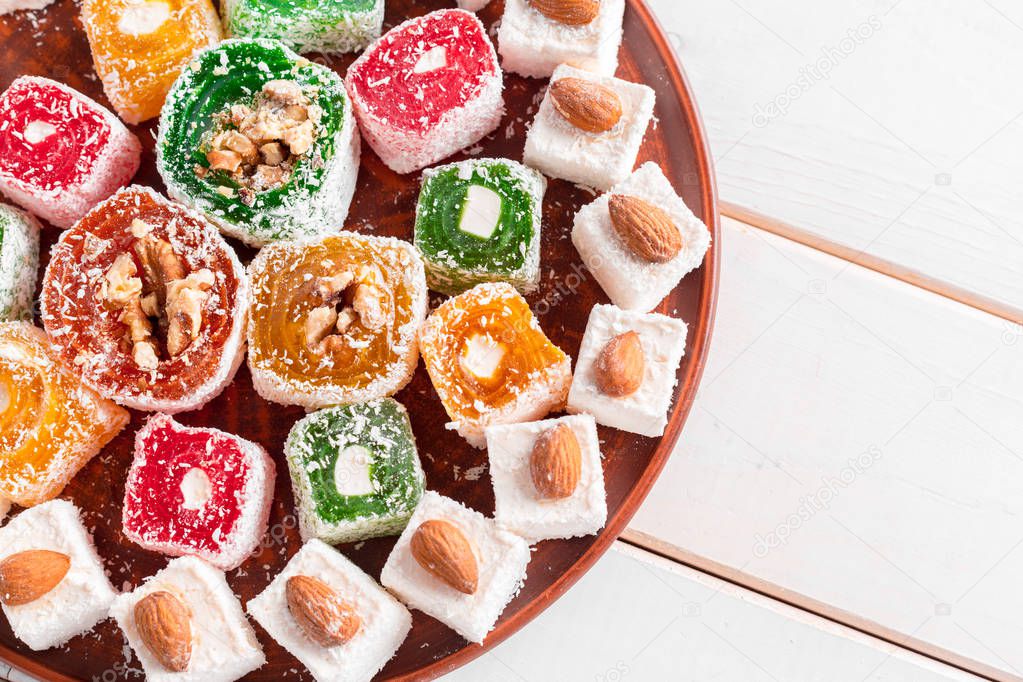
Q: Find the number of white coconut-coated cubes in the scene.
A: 9